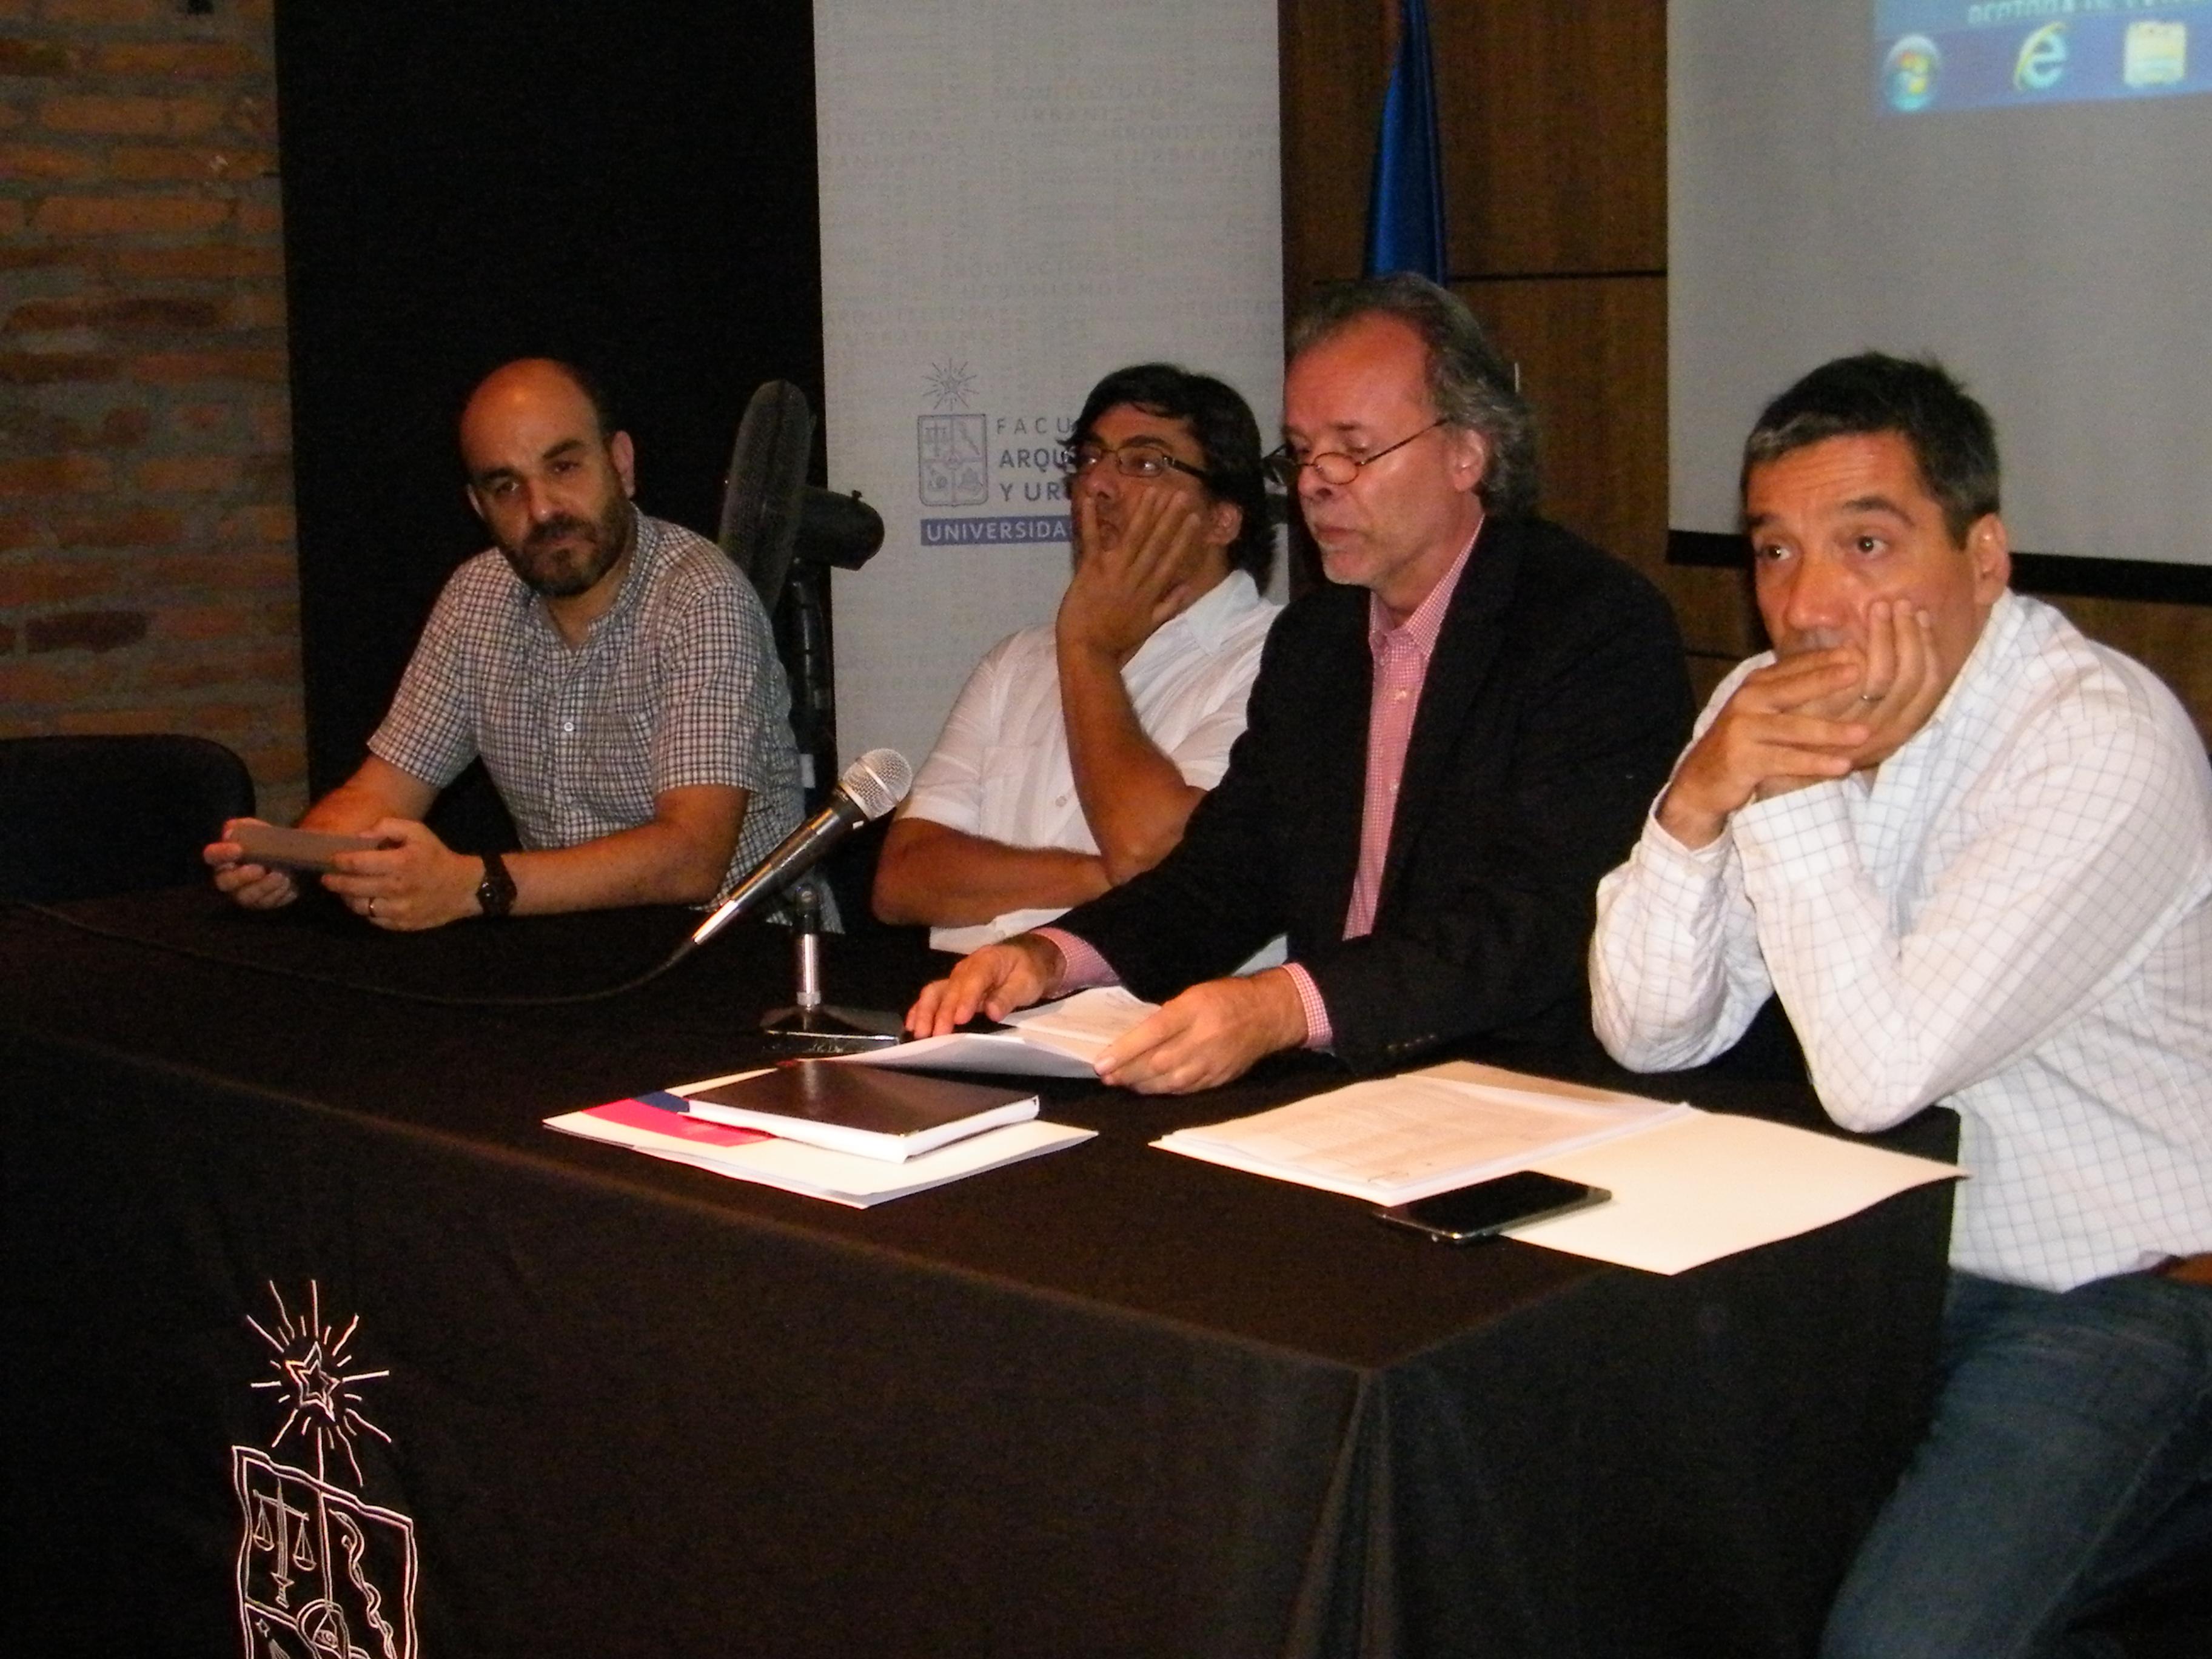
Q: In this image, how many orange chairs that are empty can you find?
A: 0